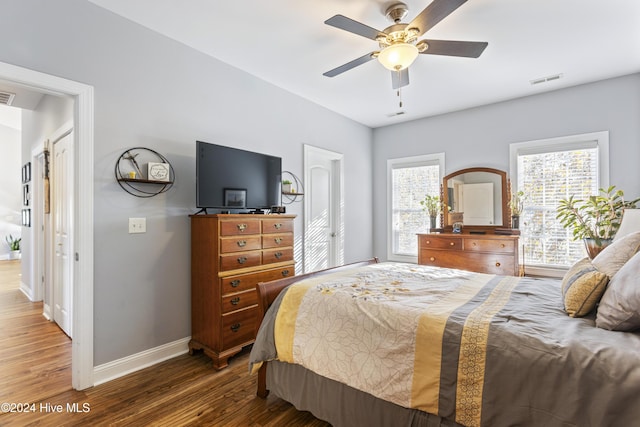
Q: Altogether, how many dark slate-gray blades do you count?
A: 5